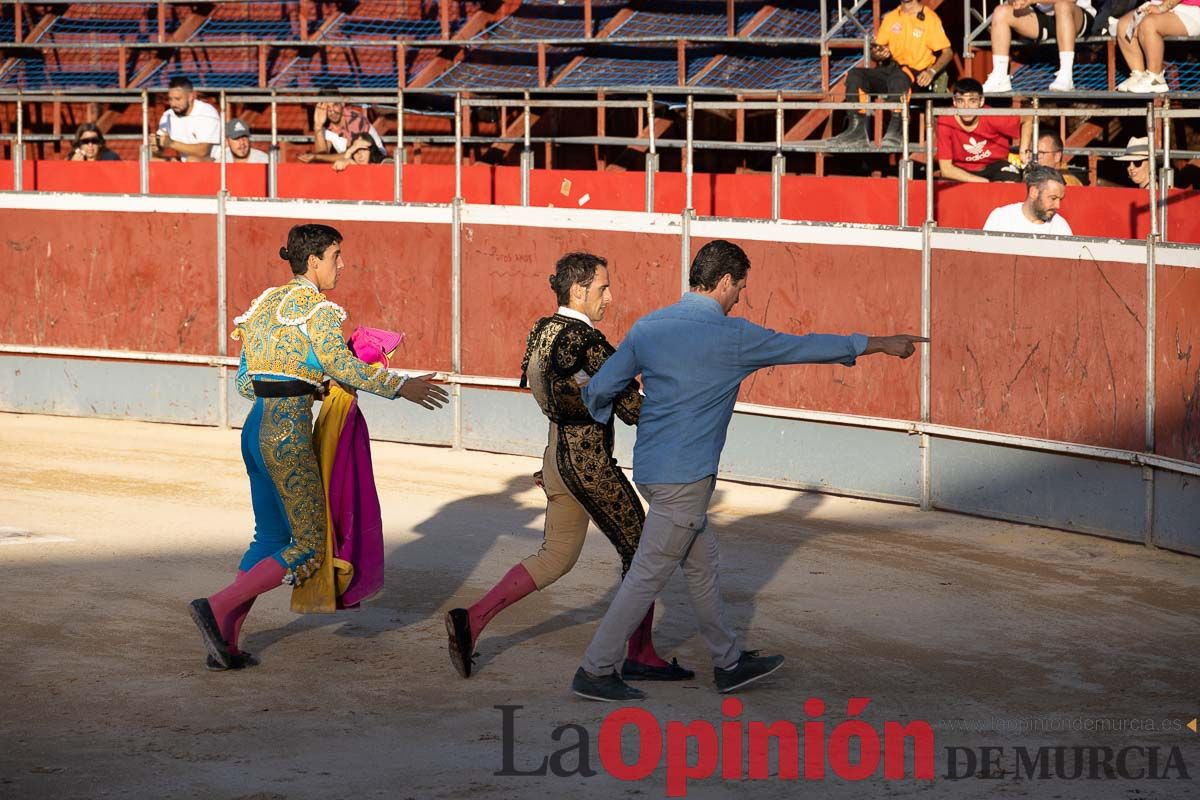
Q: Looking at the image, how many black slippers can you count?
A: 4